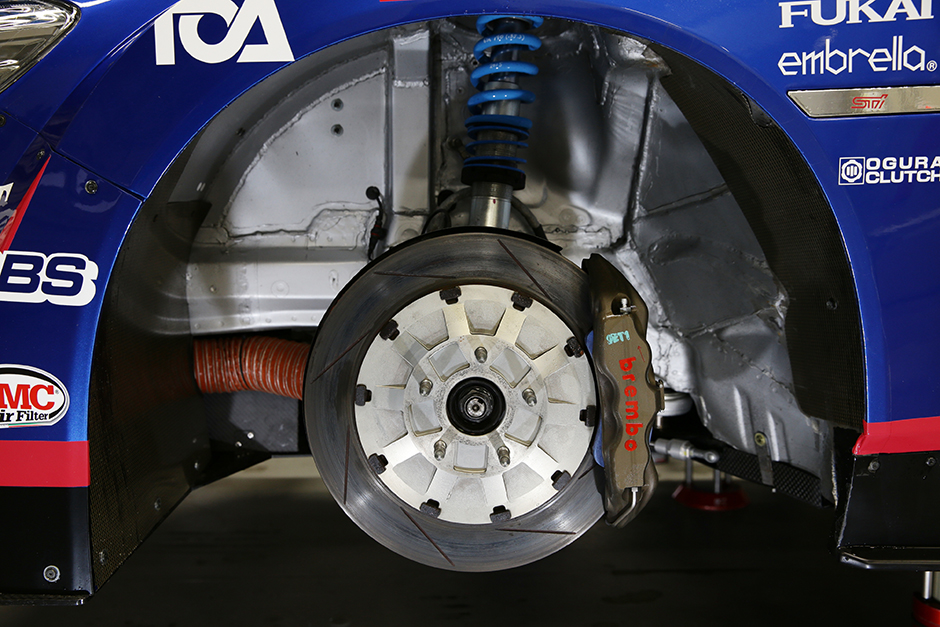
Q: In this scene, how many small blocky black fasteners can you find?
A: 10